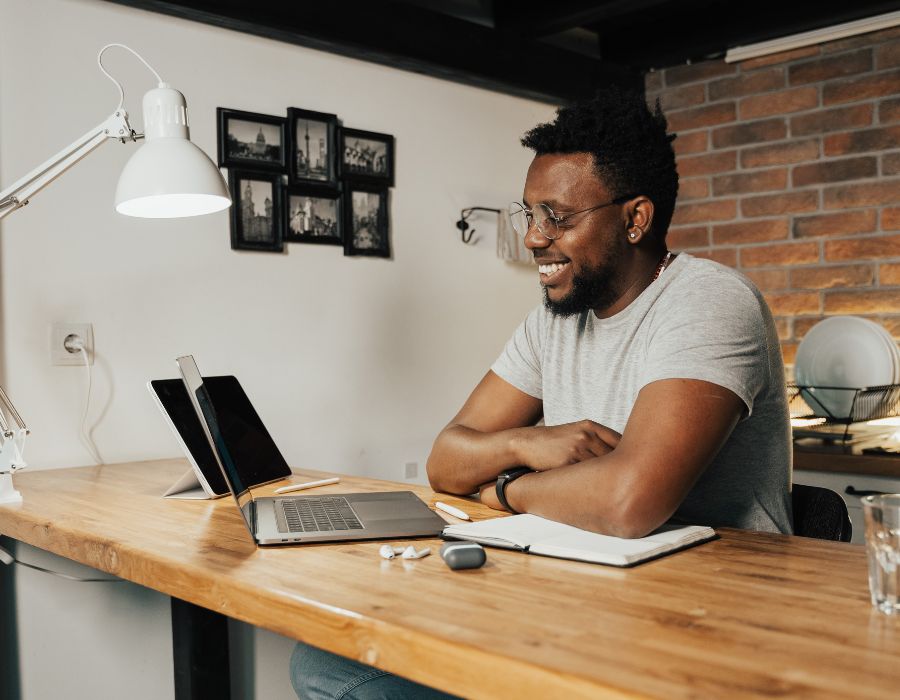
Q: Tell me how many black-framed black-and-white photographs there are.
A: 6